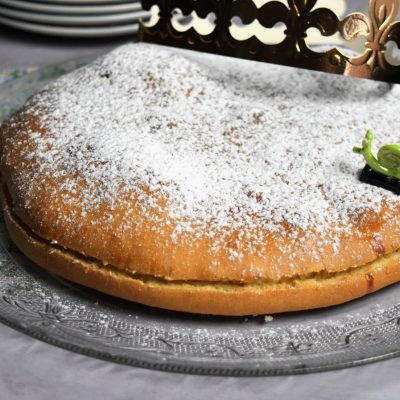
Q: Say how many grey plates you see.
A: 1